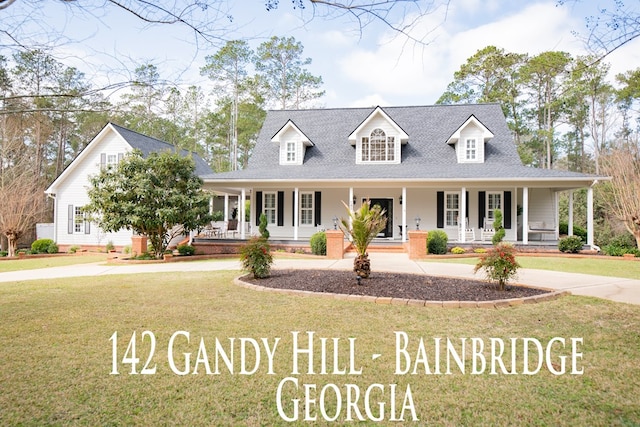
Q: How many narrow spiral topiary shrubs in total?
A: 2